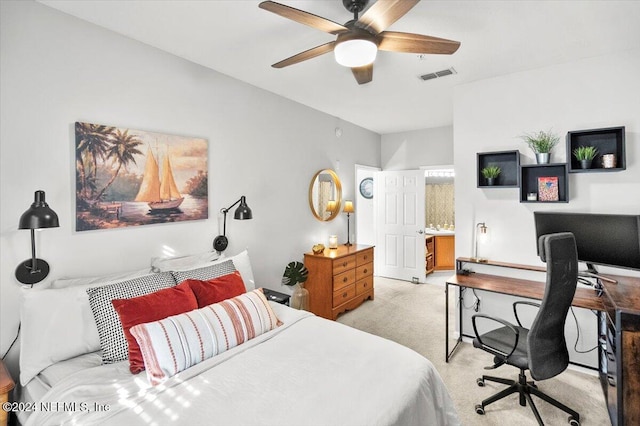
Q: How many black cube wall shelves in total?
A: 3